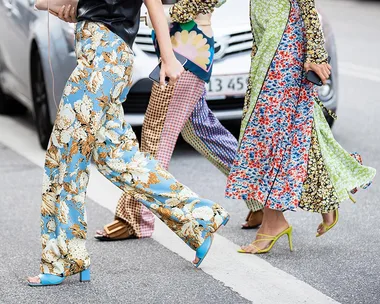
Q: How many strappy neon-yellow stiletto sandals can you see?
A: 2